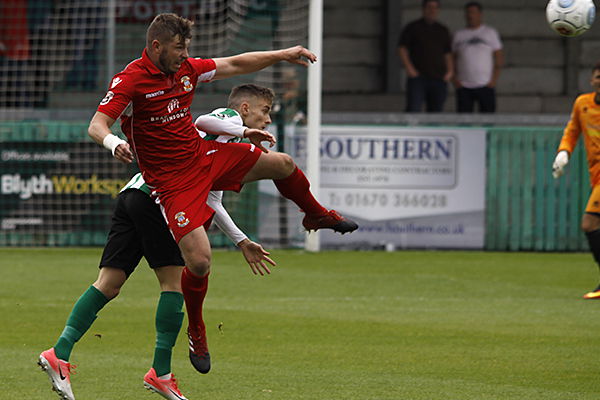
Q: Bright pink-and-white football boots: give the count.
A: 2